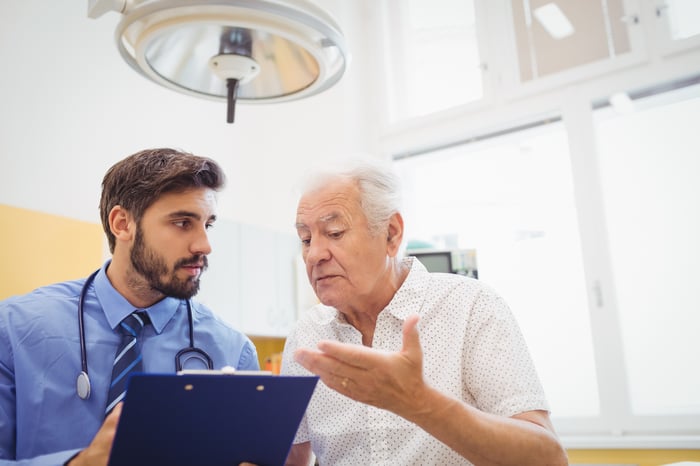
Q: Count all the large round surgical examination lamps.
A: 1